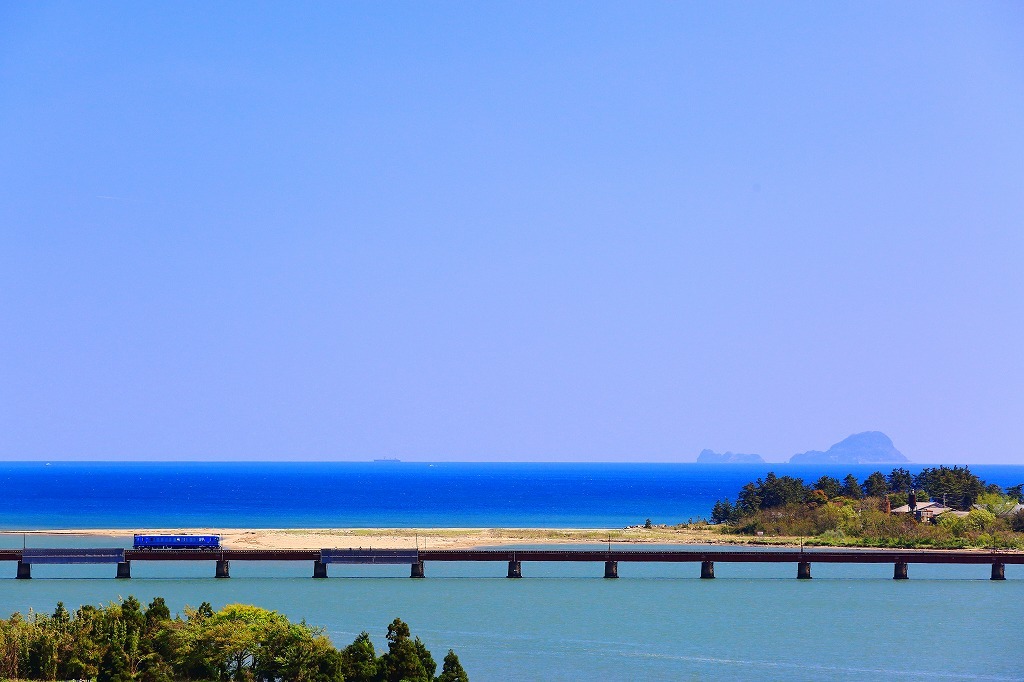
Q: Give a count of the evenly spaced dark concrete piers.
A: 11